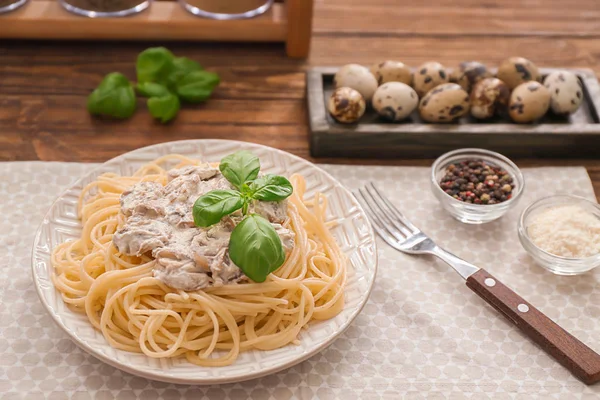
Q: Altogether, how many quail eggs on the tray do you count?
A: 11